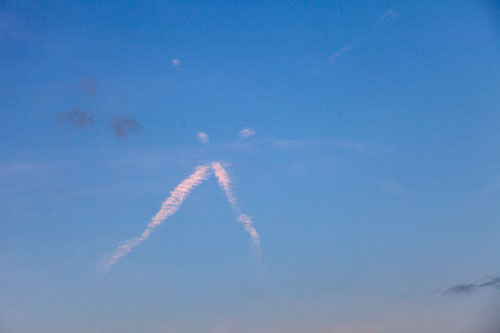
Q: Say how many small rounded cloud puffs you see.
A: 3